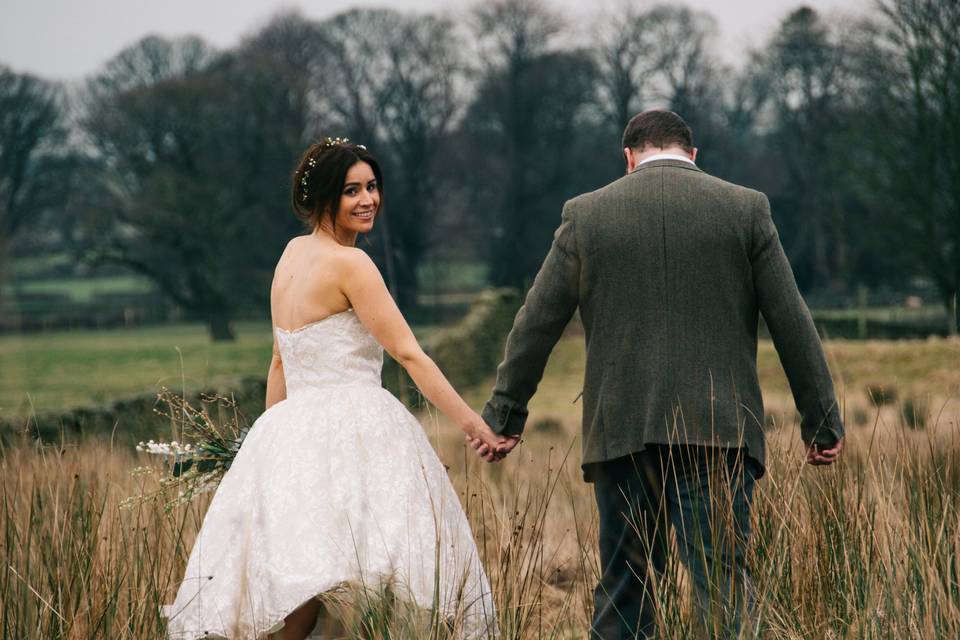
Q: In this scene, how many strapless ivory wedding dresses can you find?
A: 1